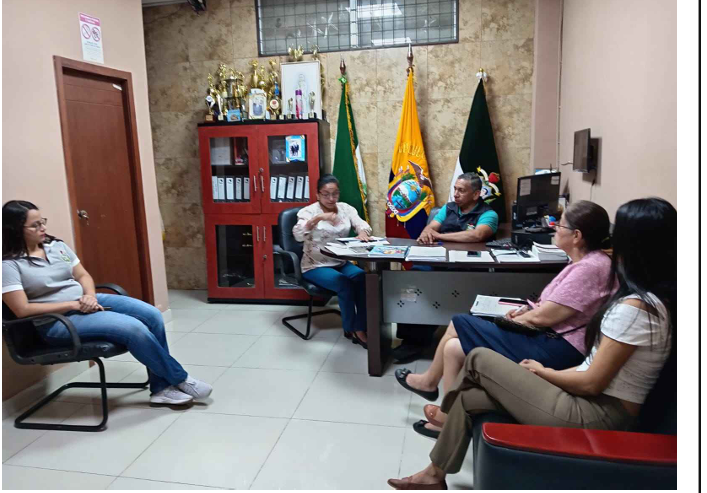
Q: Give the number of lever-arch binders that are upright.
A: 10